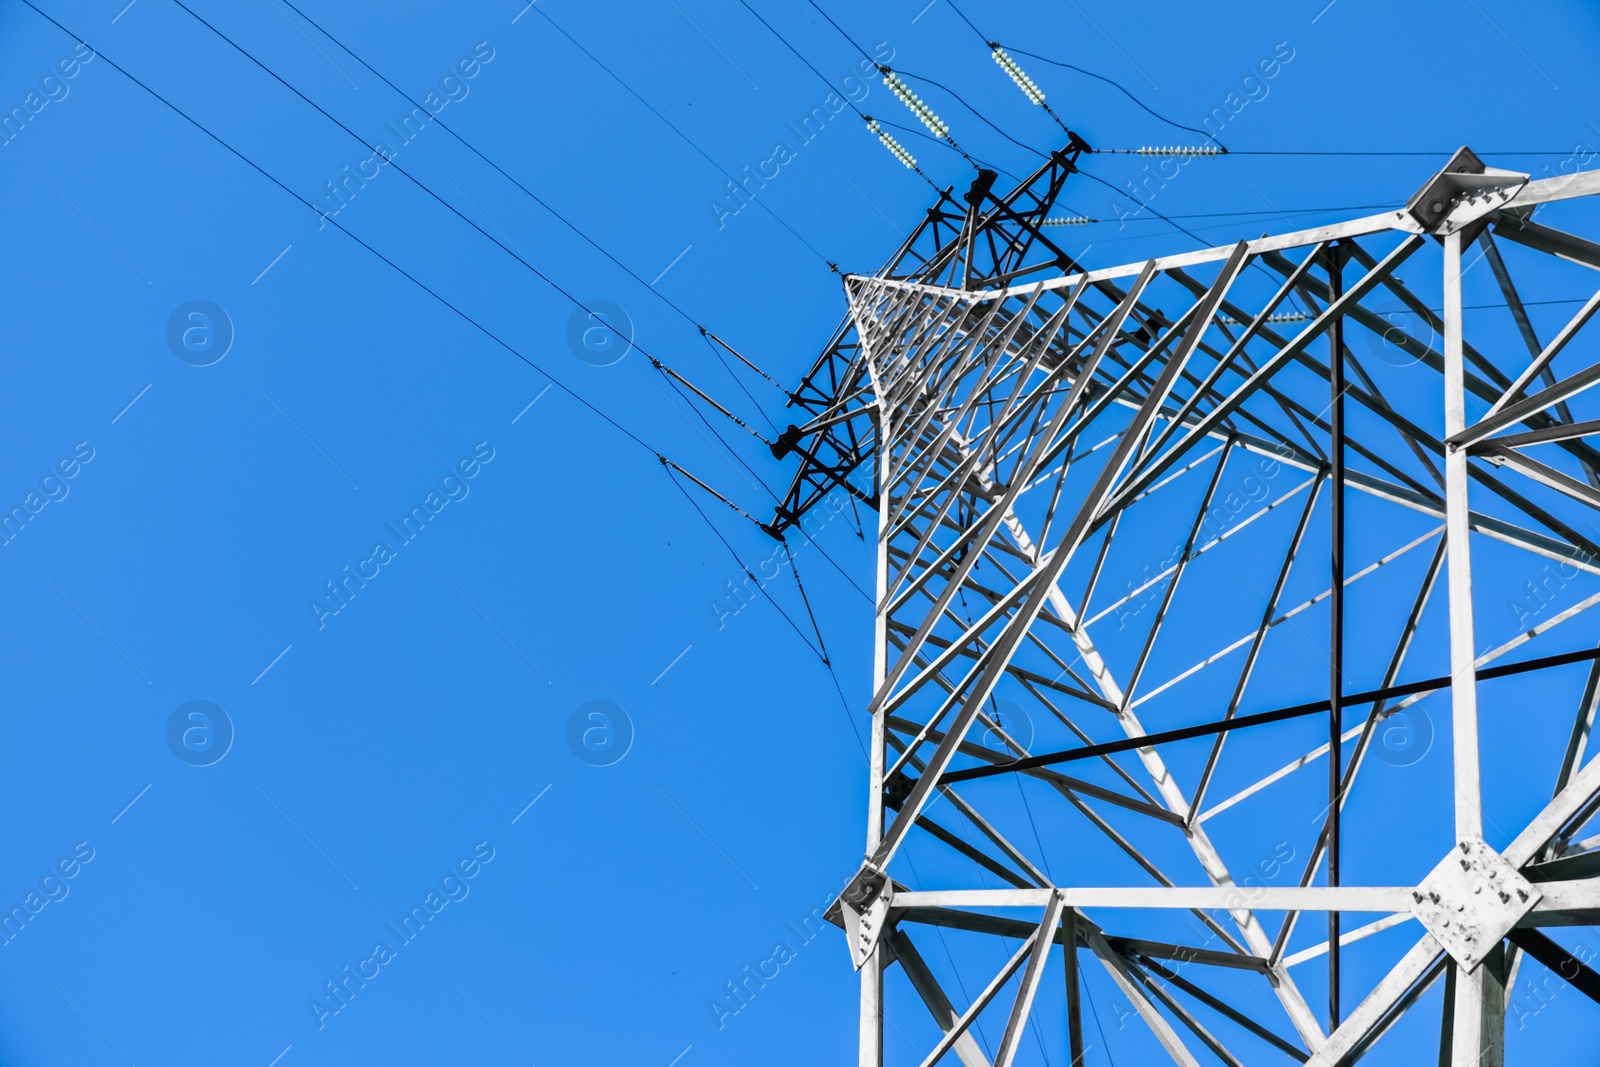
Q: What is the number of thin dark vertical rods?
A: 1